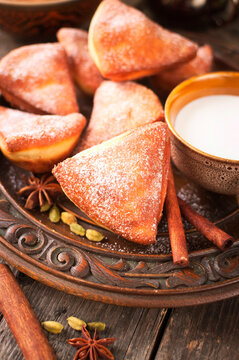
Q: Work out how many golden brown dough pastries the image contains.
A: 7